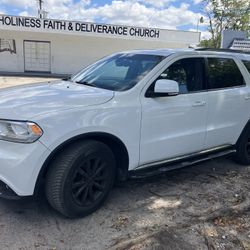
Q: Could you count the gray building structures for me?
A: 1